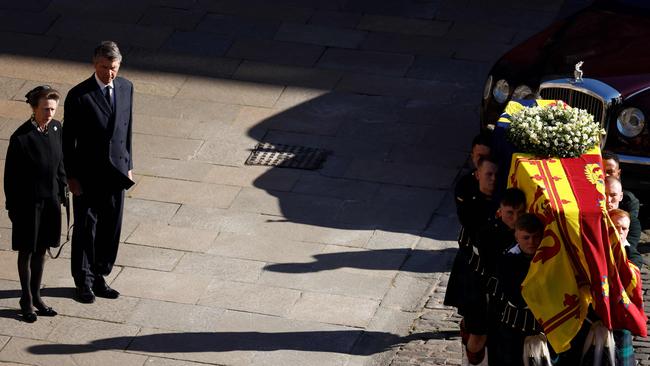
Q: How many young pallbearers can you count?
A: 7